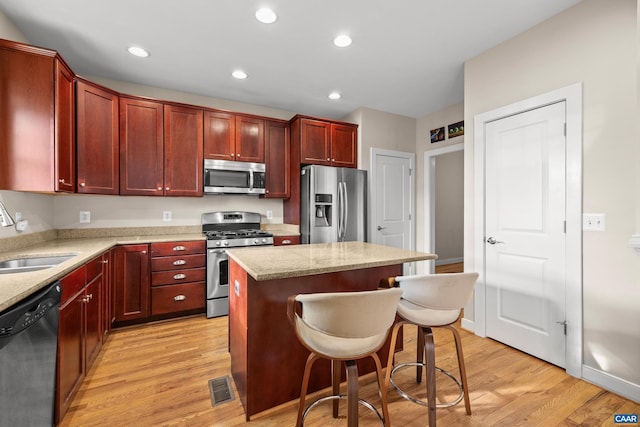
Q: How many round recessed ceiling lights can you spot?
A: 5